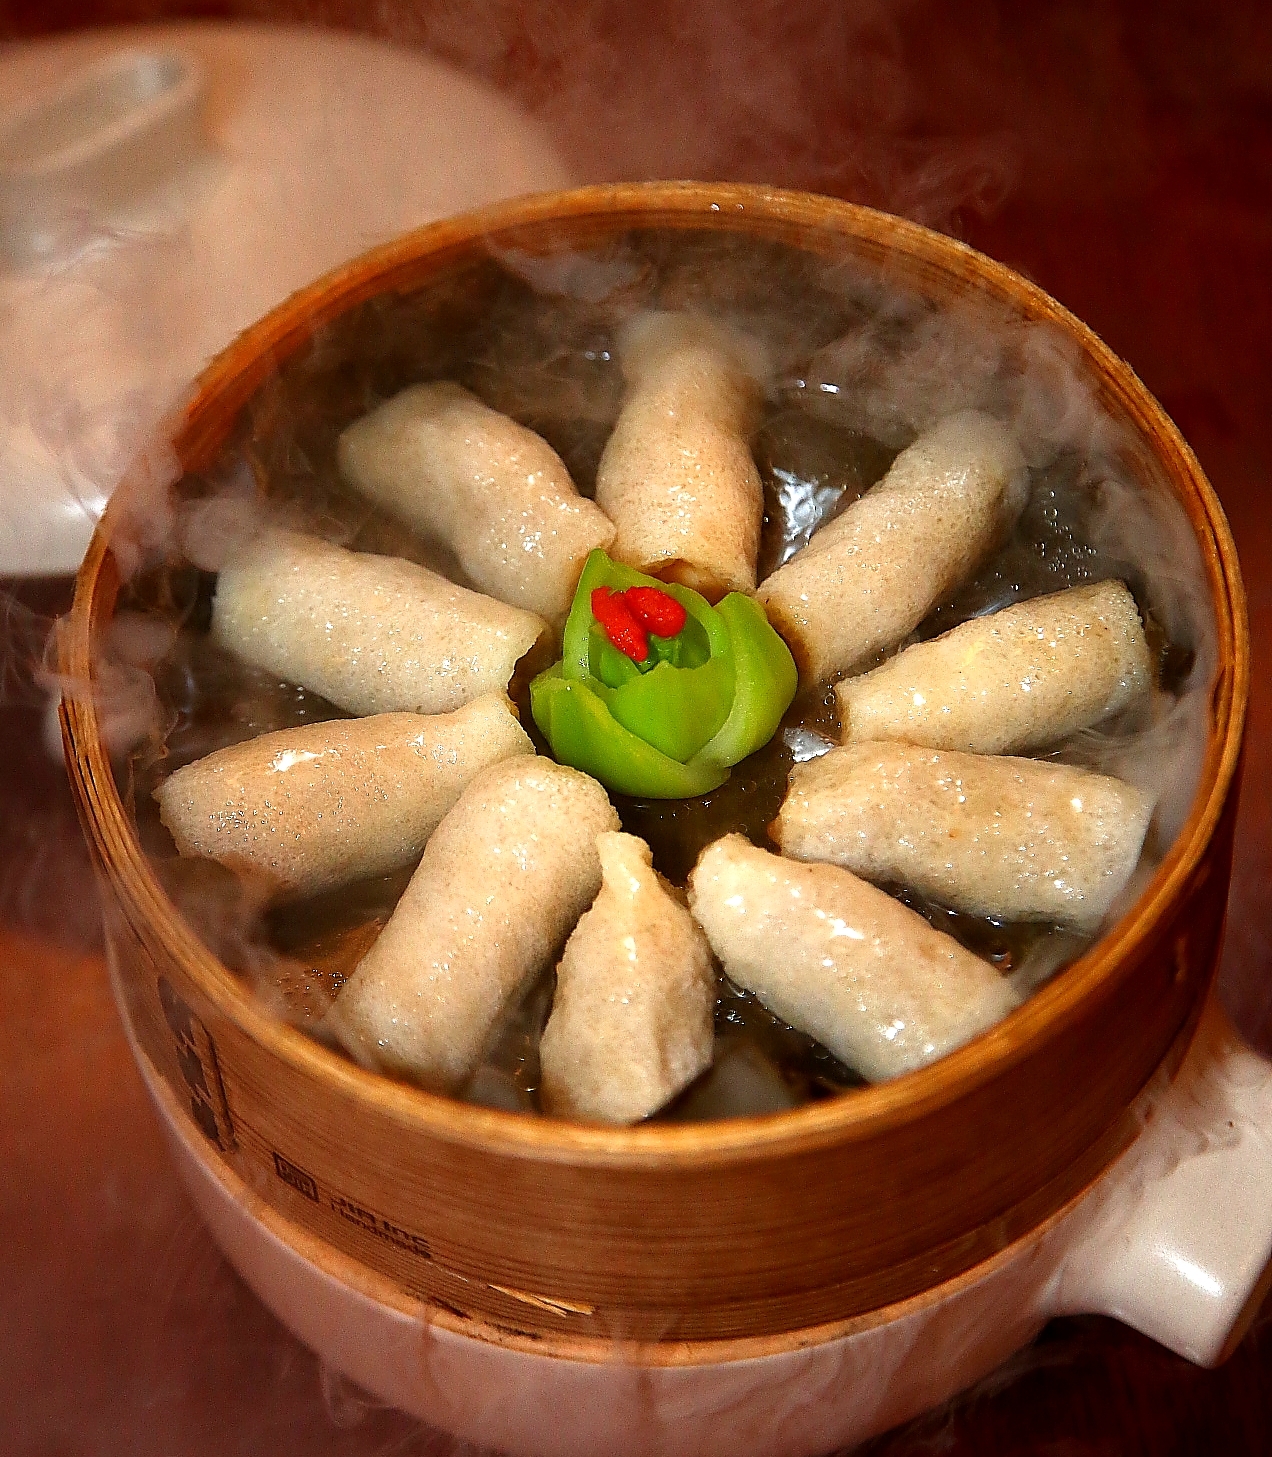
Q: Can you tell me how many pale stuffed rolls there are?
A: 10